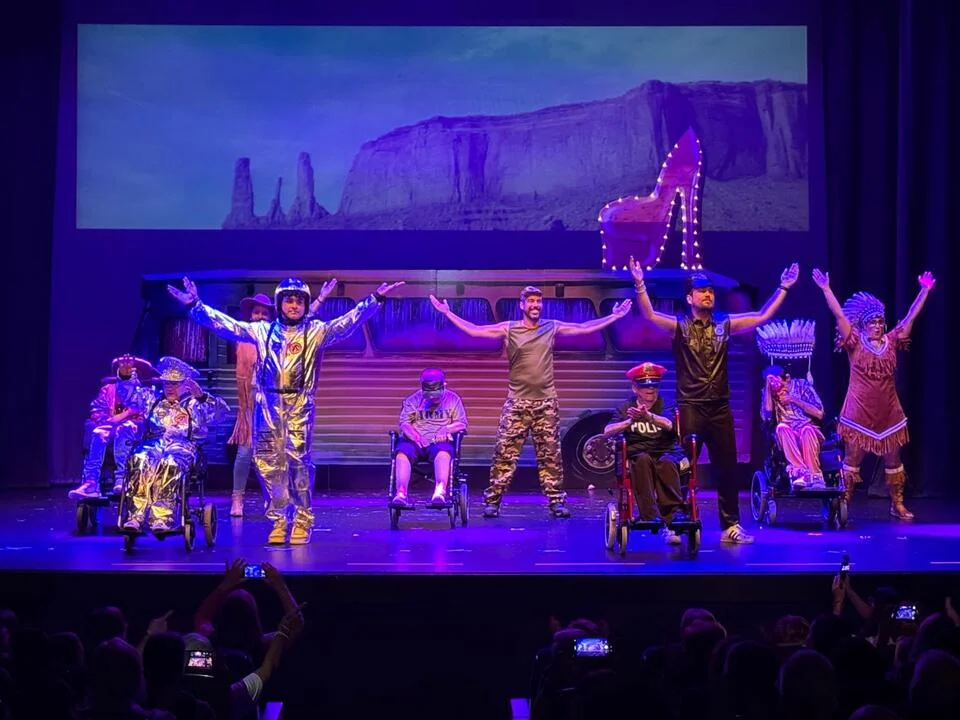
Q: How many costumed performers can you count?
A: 10